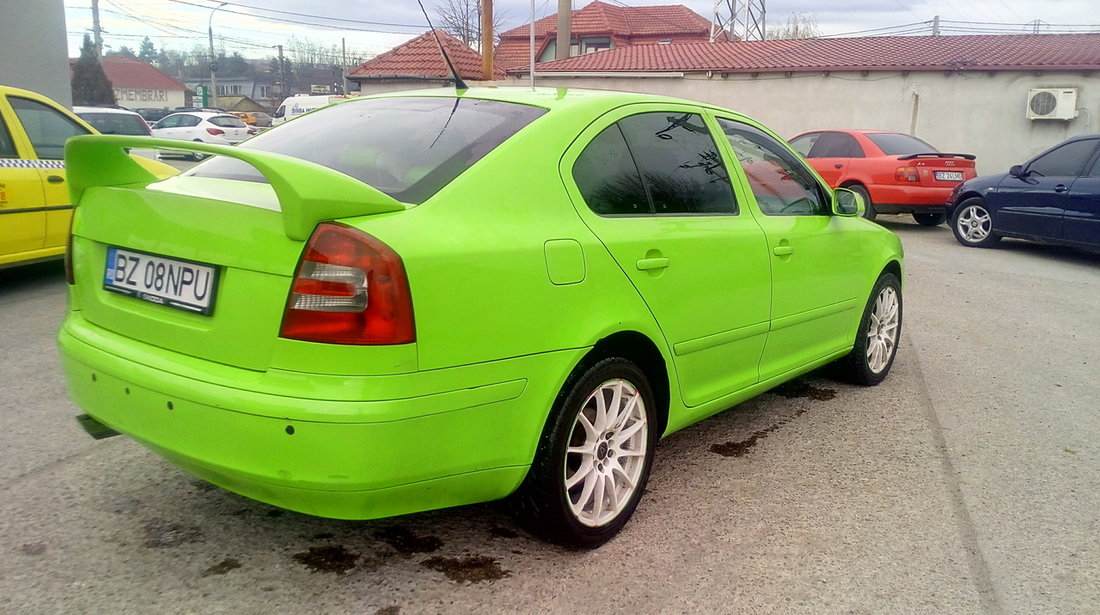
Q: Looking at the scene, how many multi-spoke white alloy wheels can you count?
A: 2